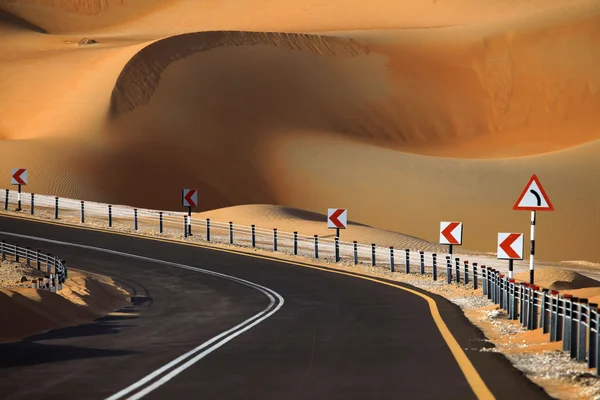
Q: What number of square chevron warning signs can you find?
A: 5